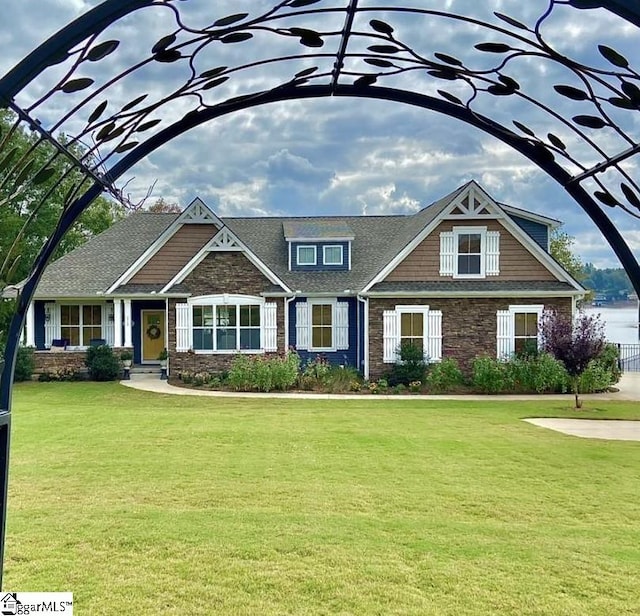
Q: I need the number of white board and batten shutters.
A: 12